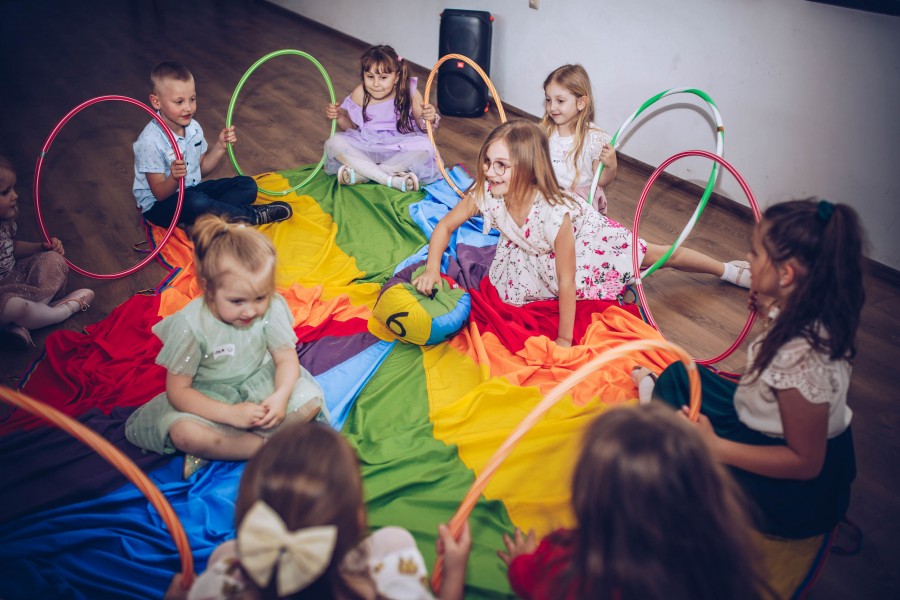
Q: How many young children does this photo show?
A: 9